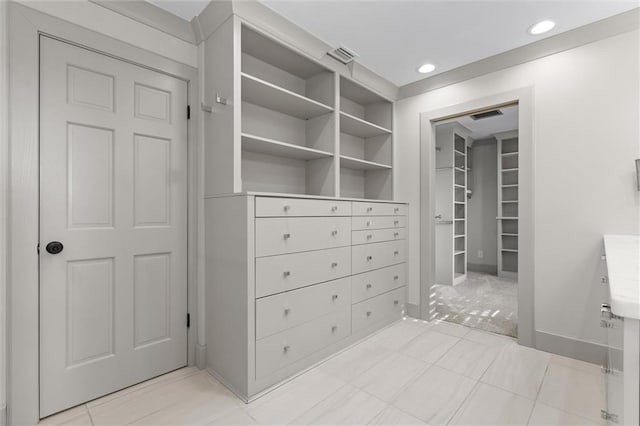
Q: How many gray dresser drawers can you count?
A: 11